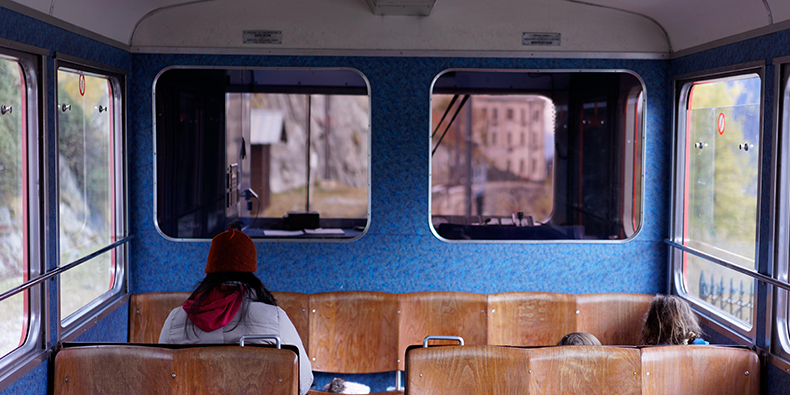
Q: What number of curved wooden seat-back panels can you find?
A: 11